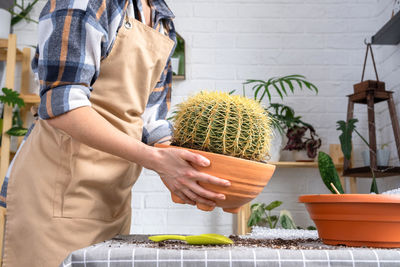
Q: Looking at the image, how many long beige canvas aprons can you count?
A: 1